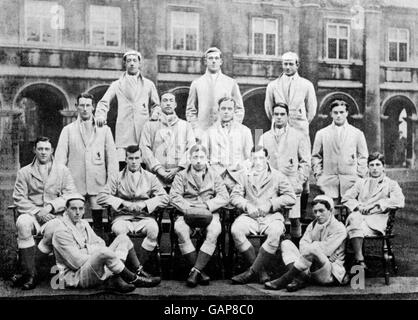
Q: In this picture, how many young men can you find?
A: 15